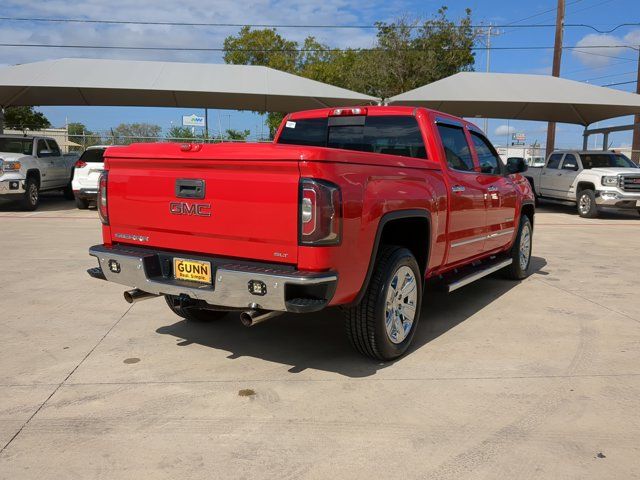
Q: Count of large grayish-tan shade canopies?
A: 2